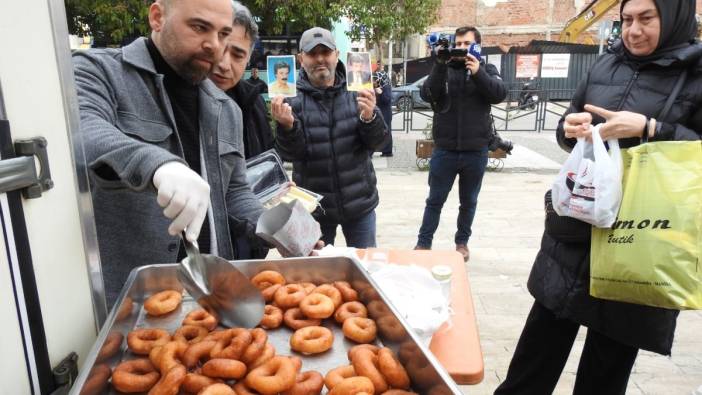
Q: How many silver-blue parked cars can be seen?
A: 1